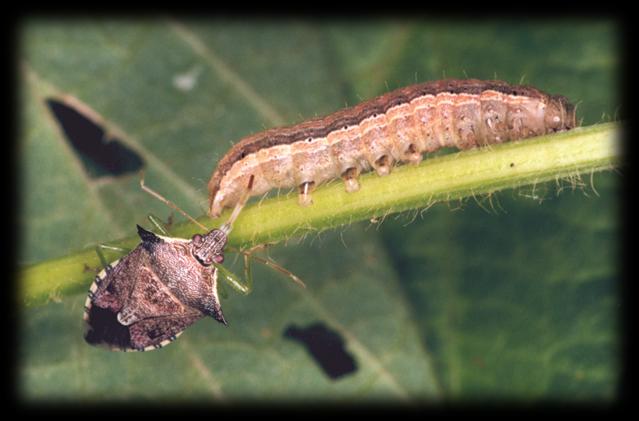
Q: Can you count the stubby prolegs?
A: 4